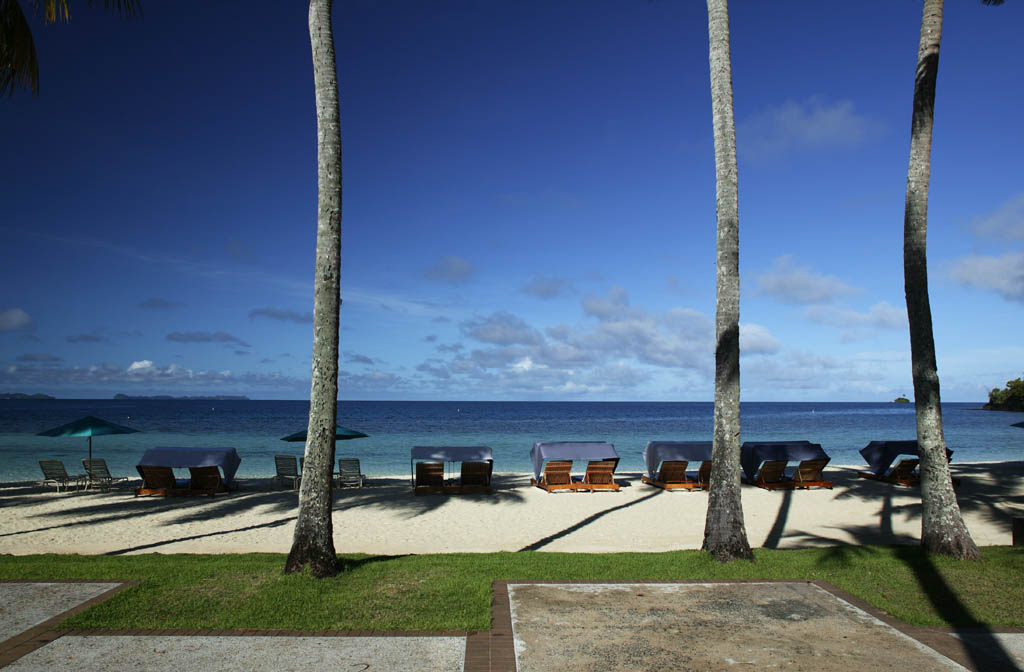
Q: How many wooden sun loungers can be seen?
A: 12